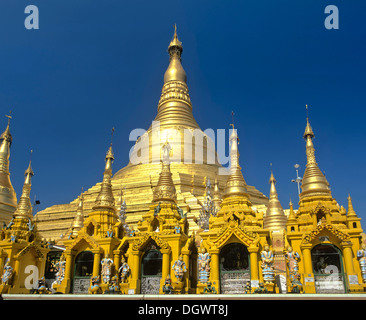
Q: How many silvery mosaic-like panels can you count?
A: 4